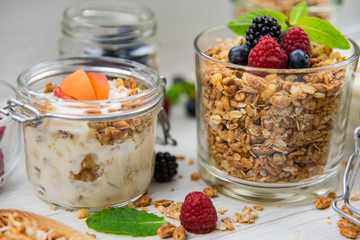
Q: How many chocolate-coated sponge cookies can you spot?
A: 0